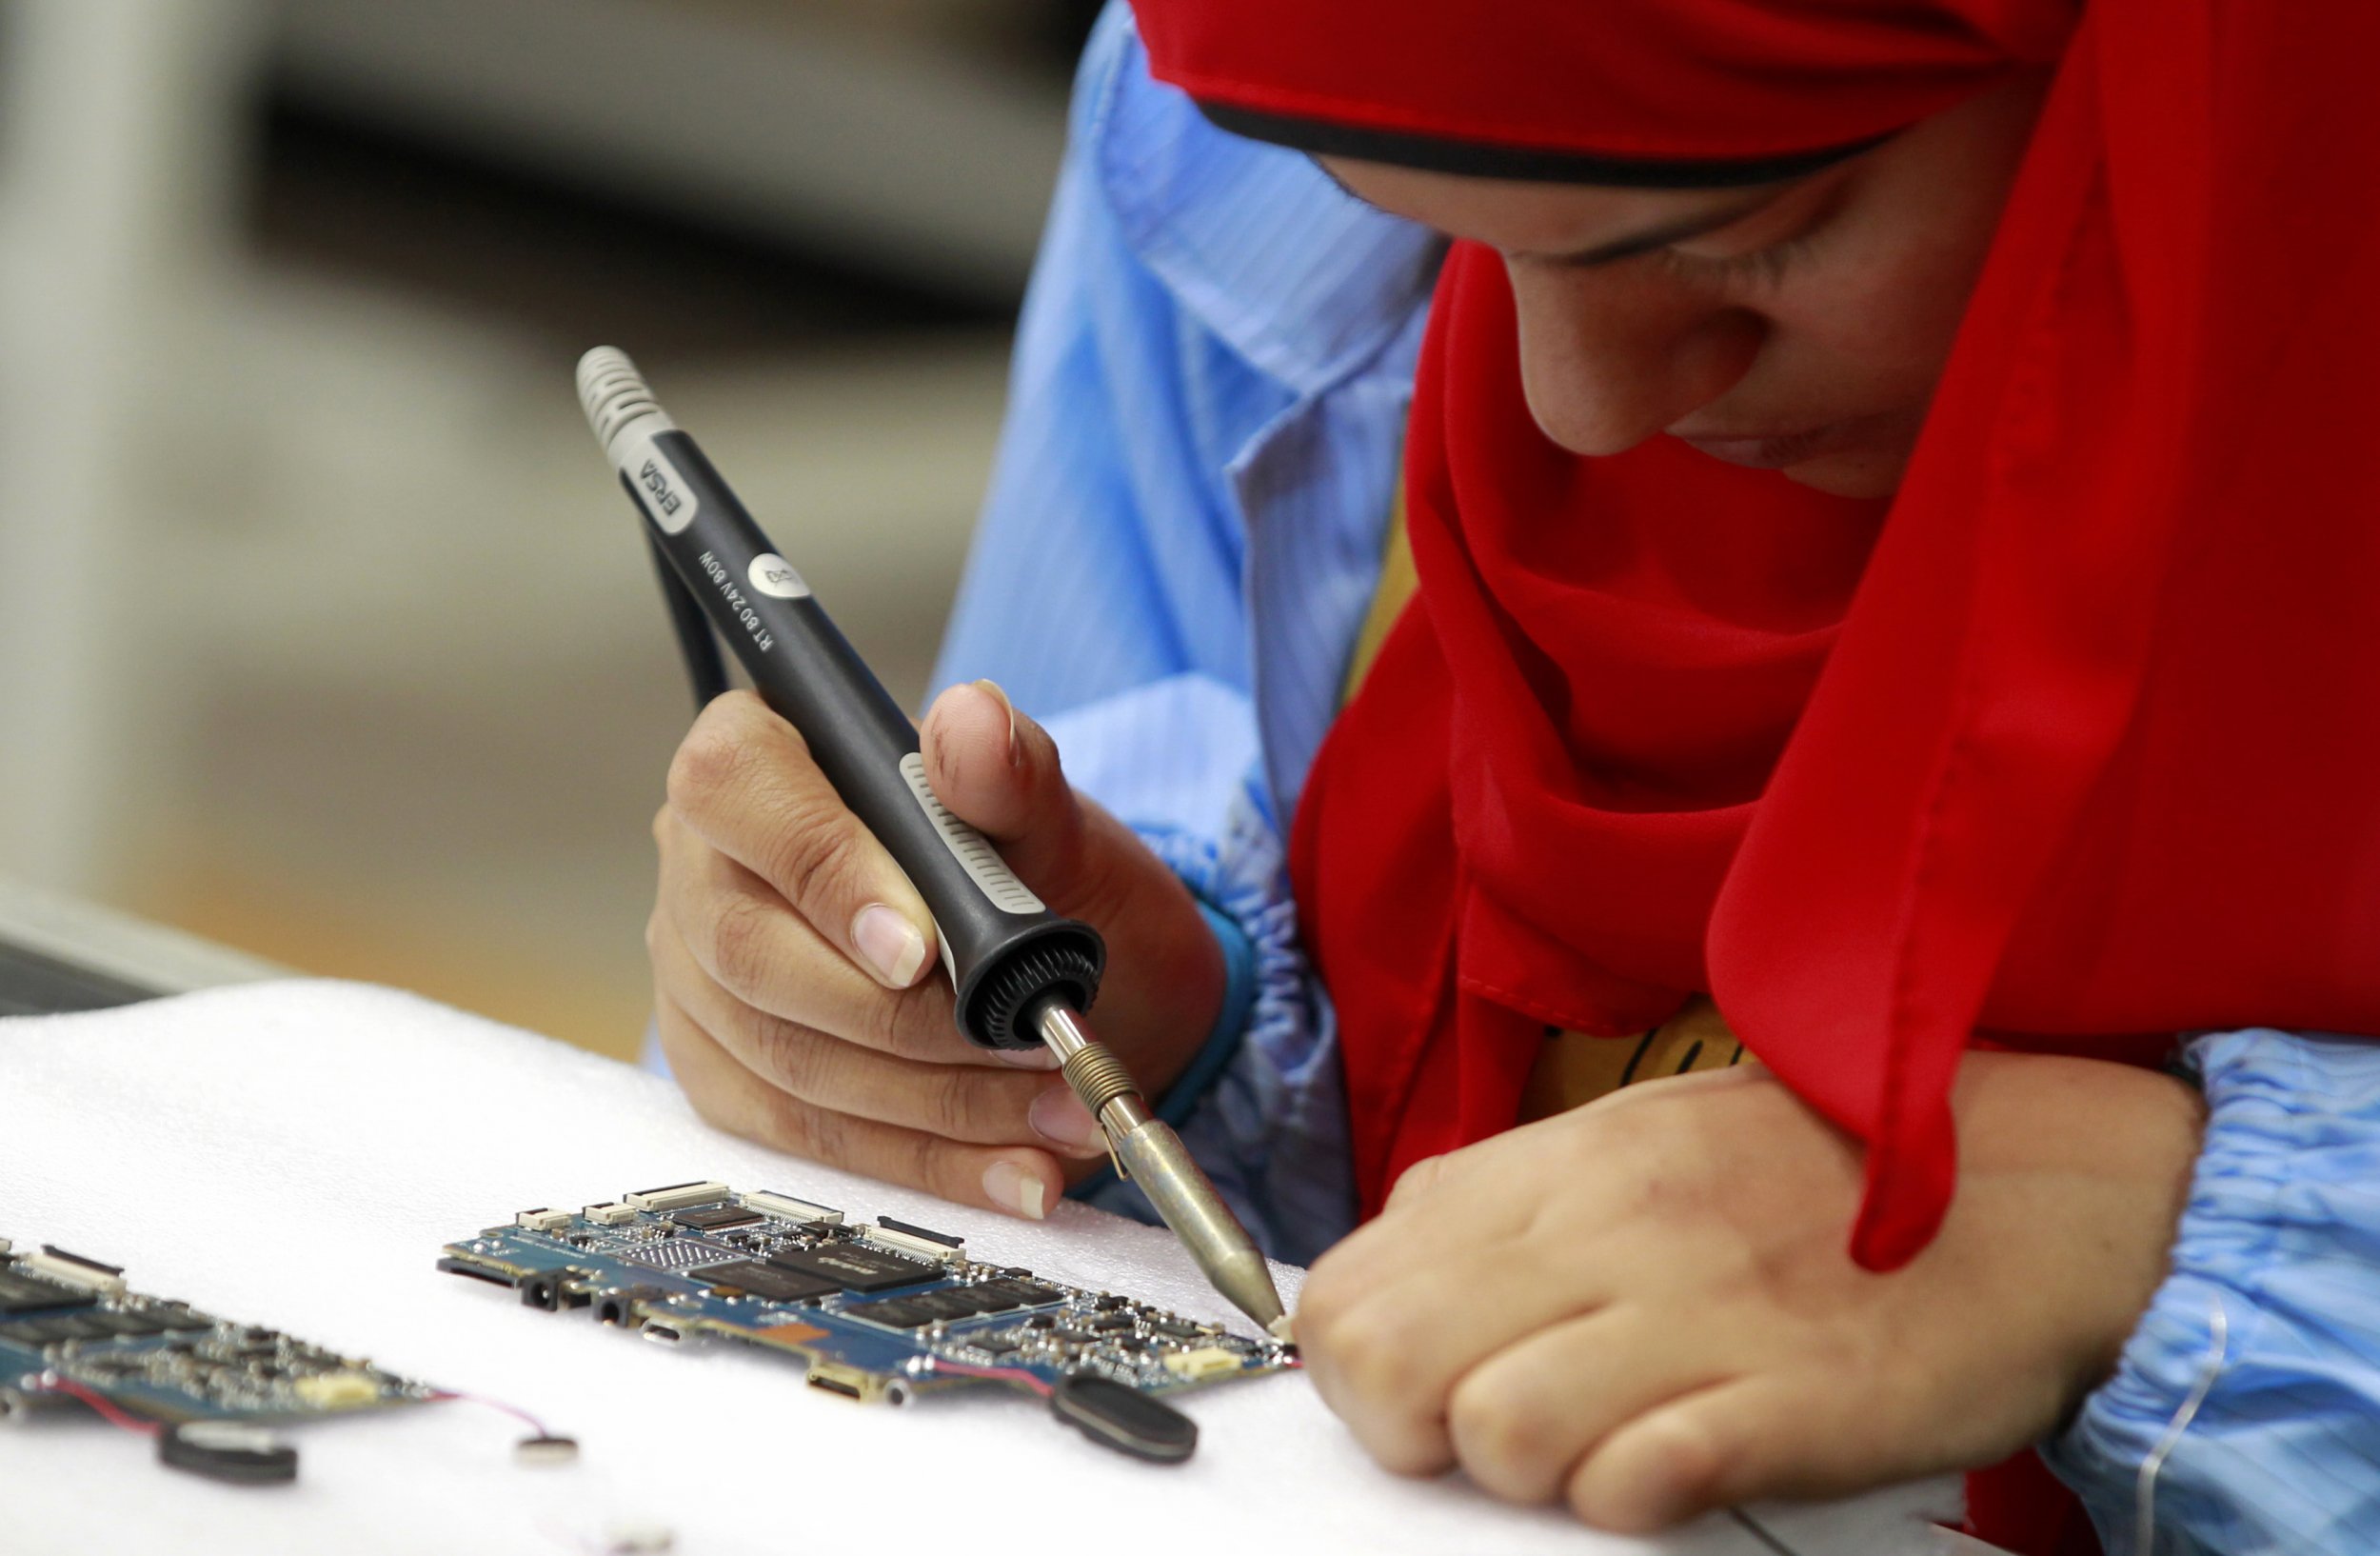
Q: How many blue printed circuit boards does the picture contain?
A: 2